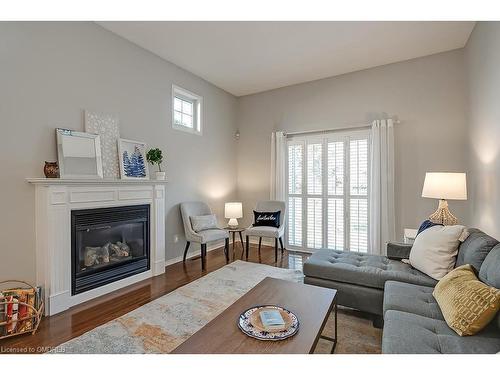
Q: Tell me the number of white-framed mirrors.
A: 1